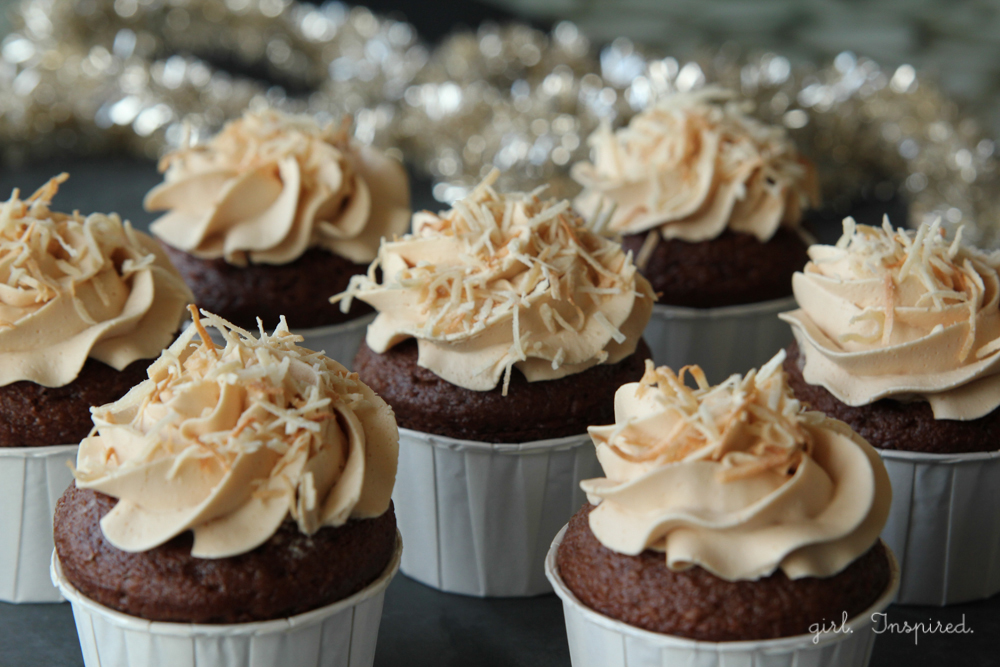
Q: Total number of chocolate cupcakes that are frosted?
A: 7